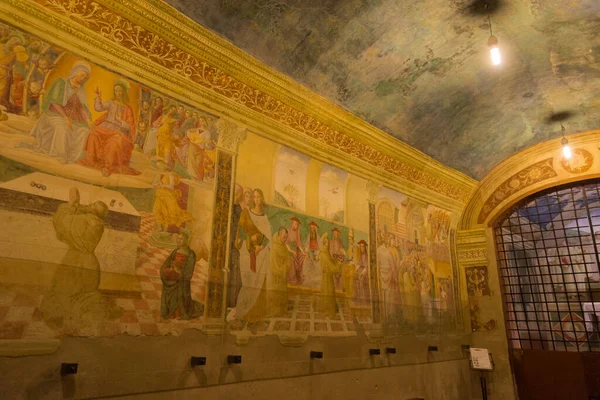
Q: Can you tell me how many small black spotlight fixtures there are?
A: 8